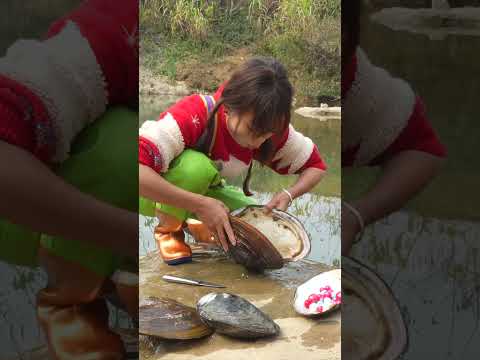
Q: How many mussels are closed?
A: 2